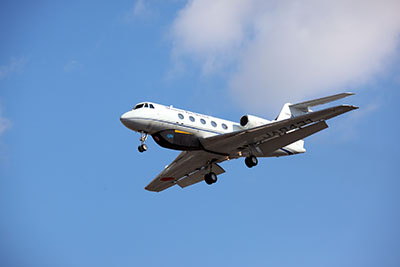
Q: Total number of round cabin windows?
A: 5